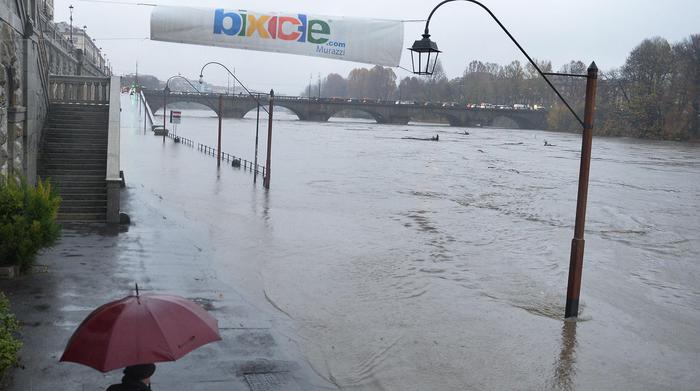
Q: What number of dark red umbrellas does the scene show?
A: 1